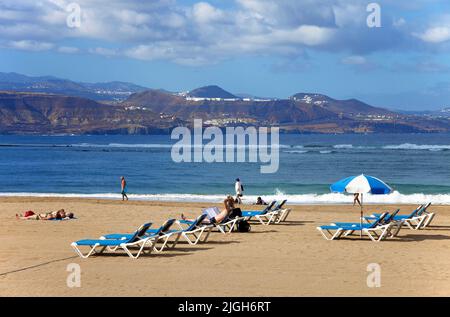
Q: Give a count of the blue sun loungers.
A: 10